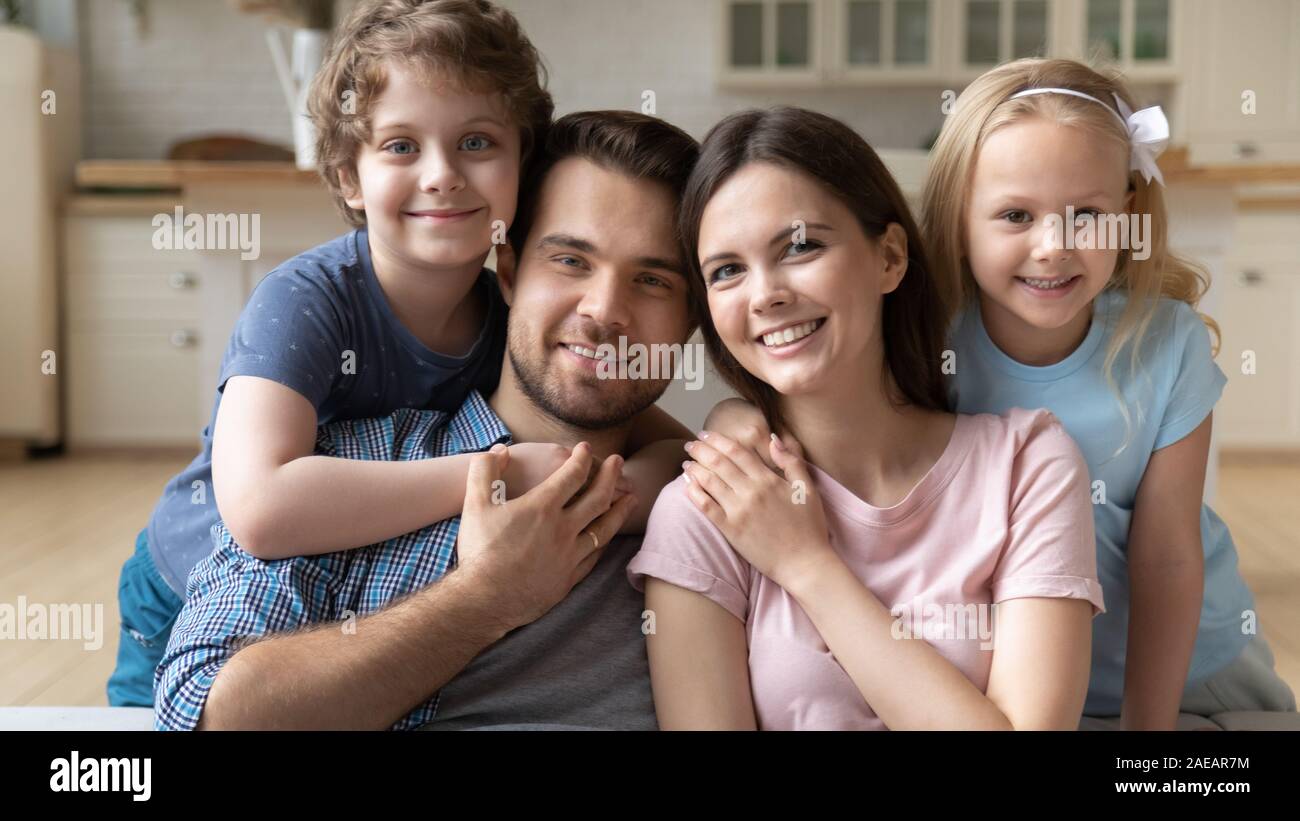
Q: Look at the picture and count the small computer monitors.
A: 0